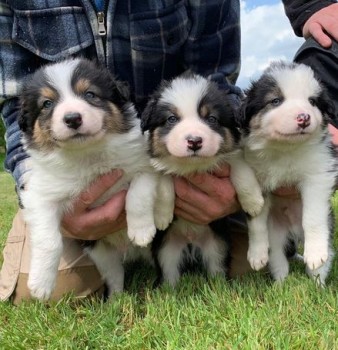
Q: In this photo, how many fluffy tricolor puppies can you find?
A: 3